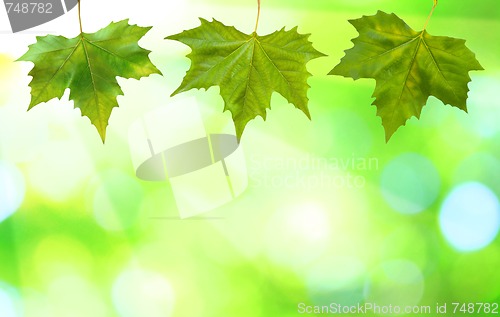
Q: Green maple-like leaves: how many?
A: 3